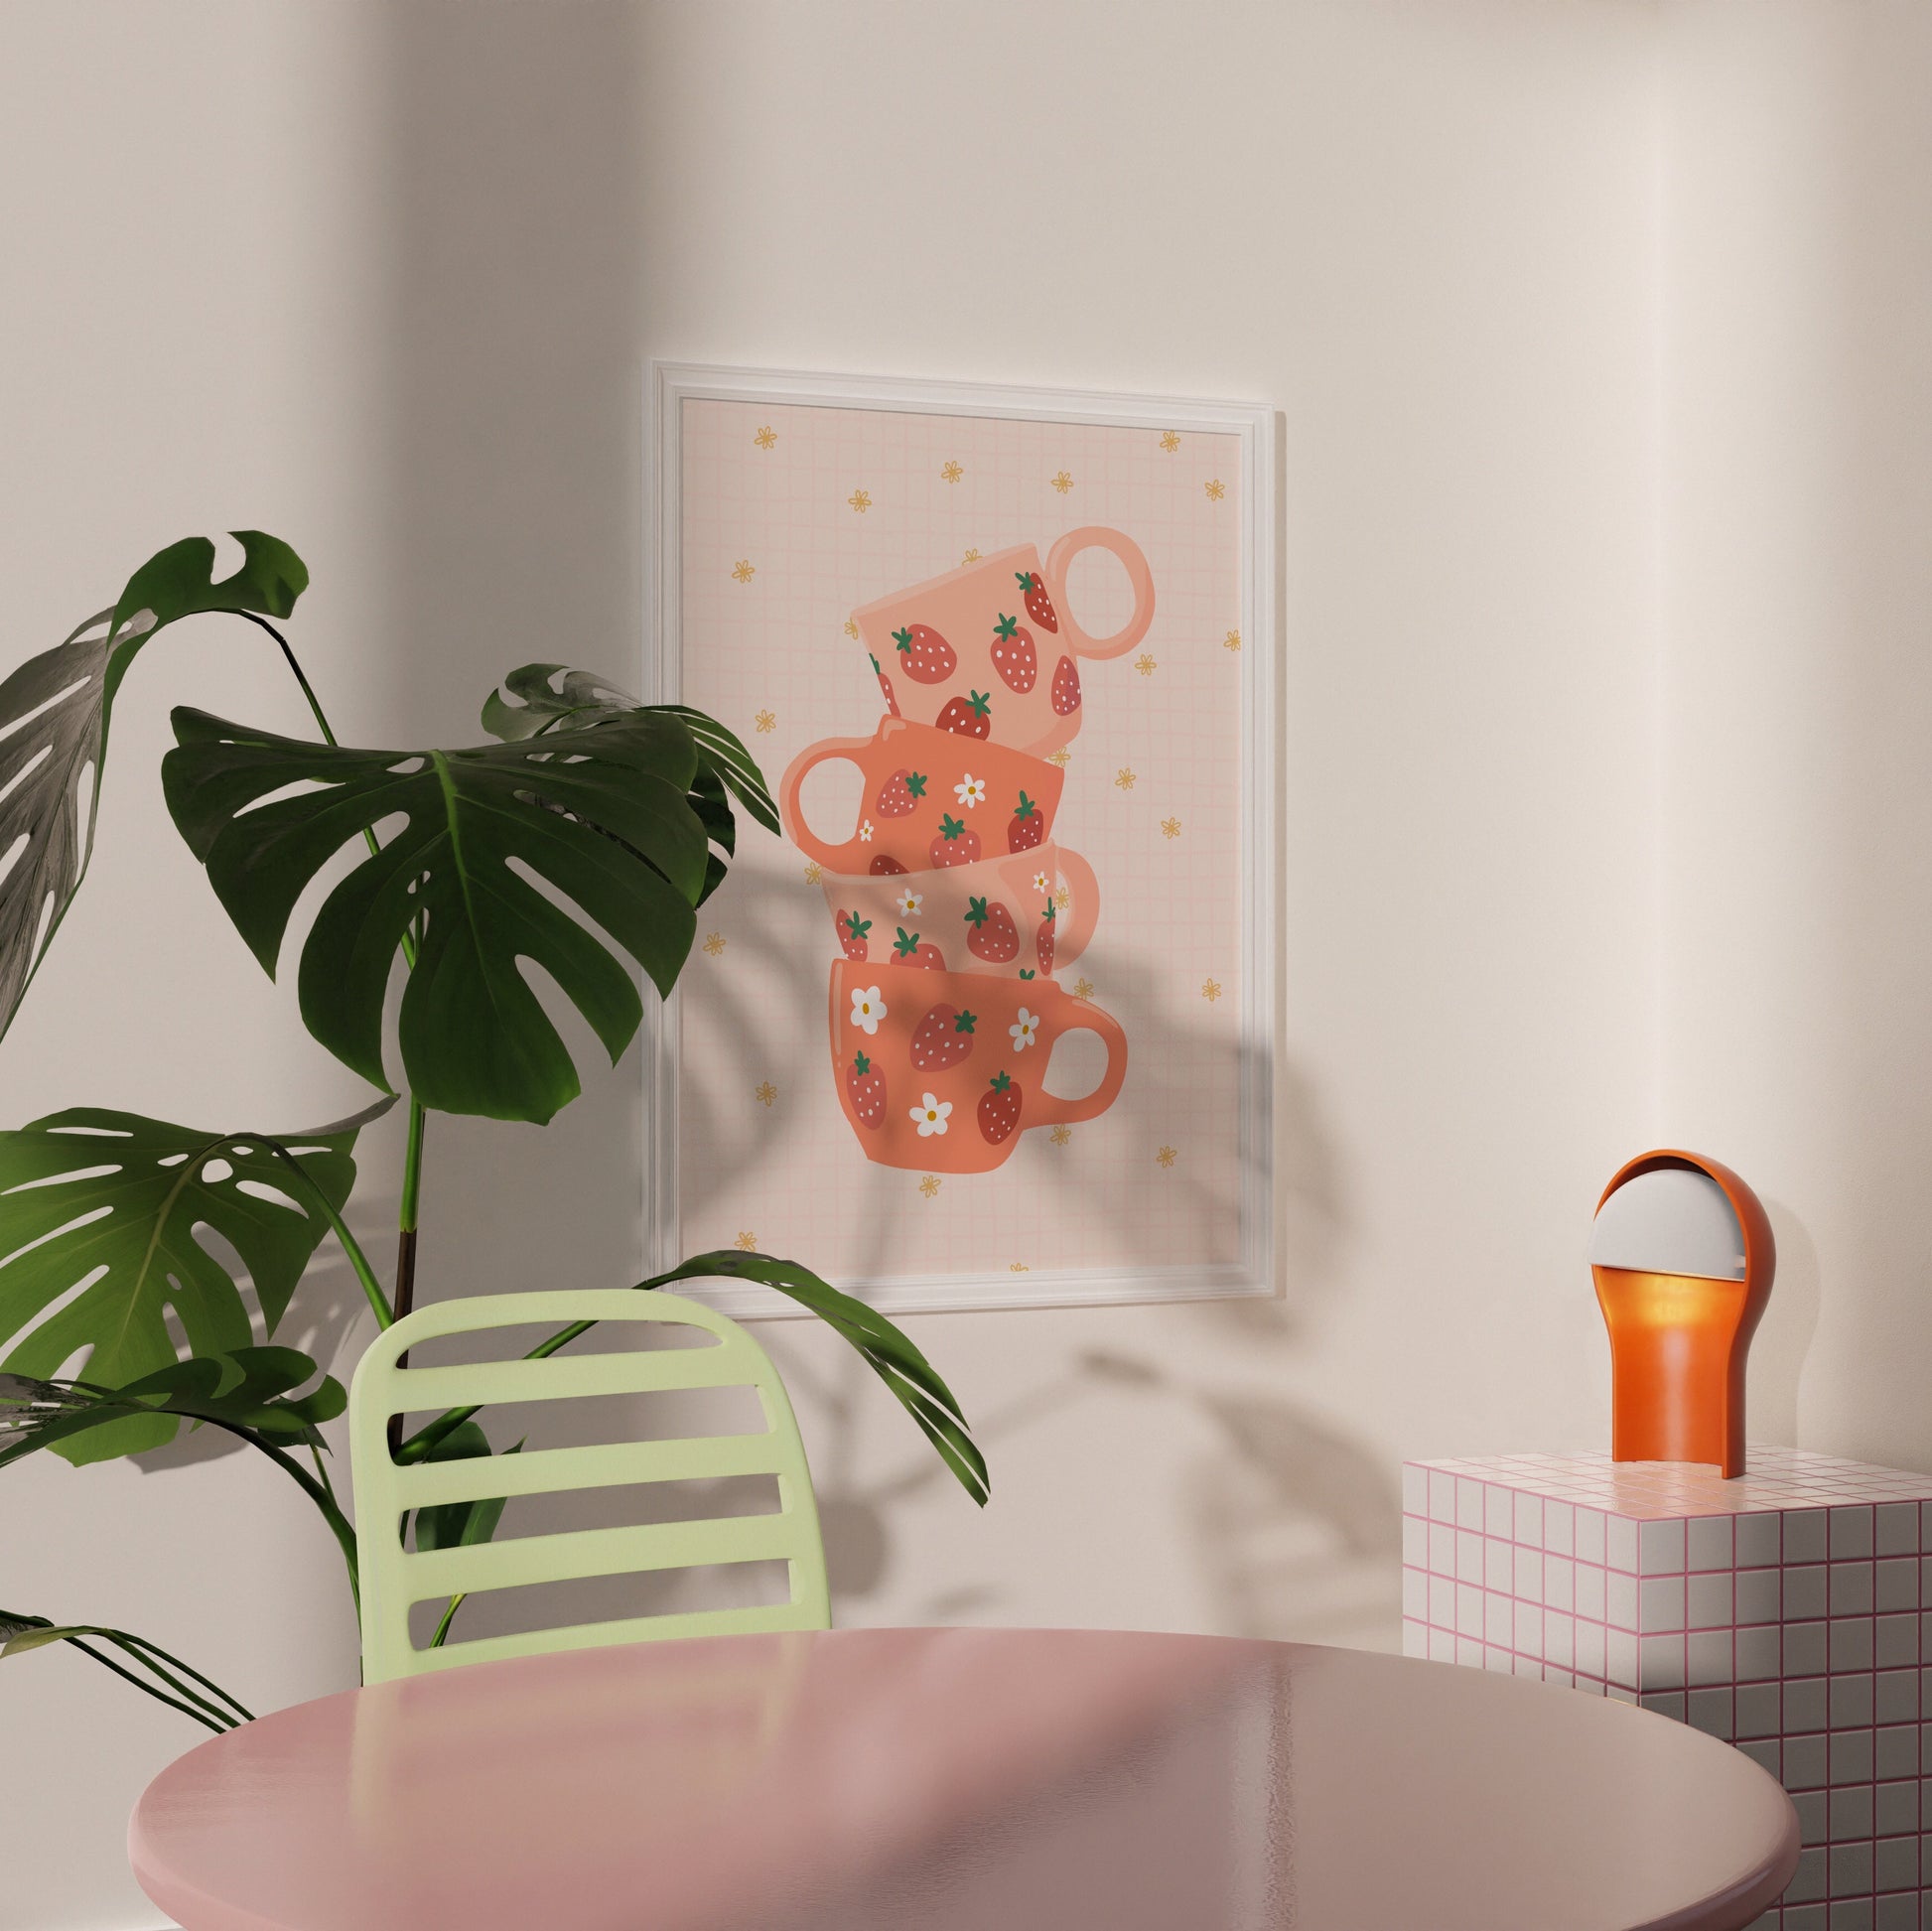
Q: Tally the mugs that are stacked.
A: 4